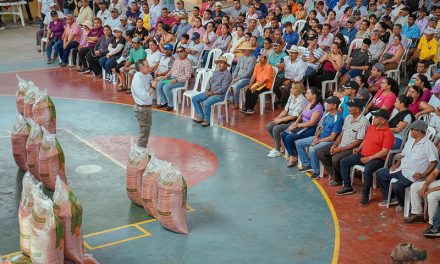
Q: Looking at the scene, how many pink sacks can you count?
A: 12